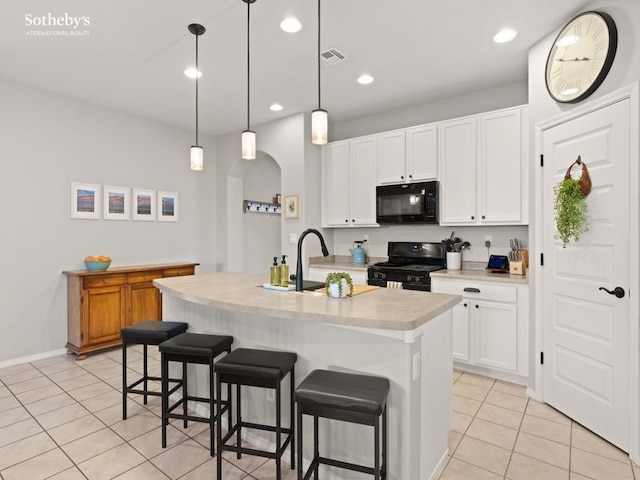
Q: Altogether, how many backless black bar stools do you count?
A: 4